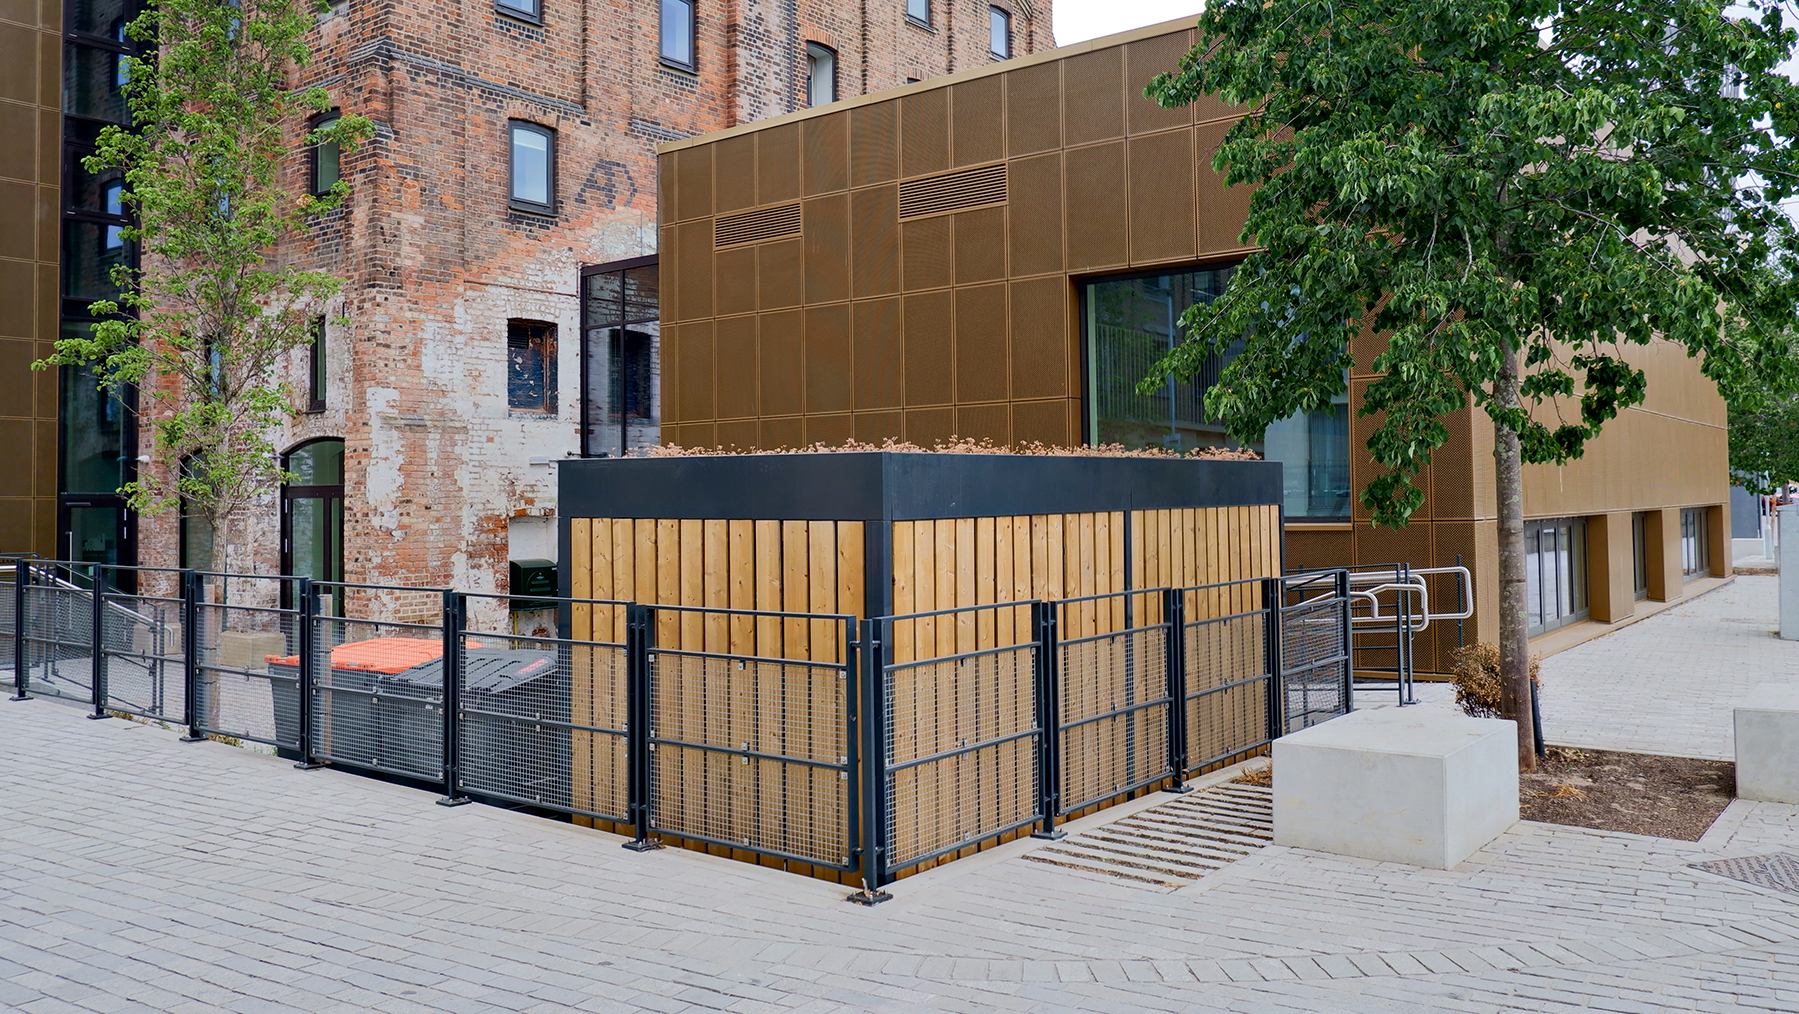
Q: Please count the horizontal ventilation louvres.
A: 2